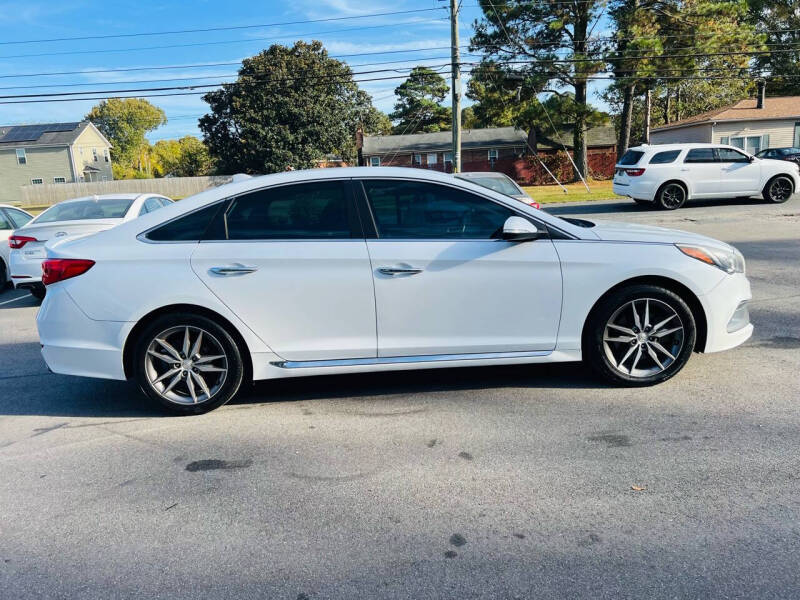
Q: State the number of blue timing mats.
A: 0